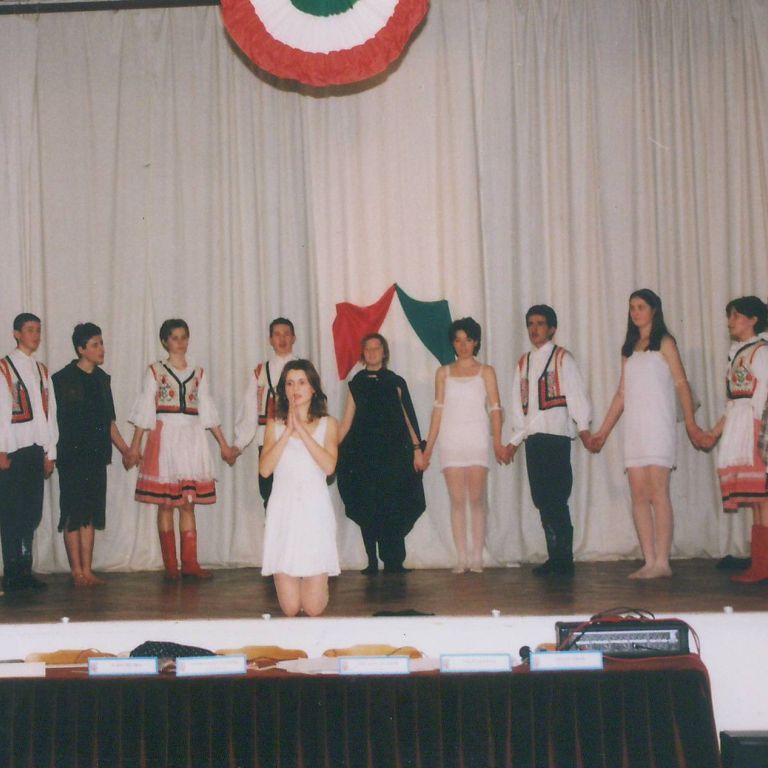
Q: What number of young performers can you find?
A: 10